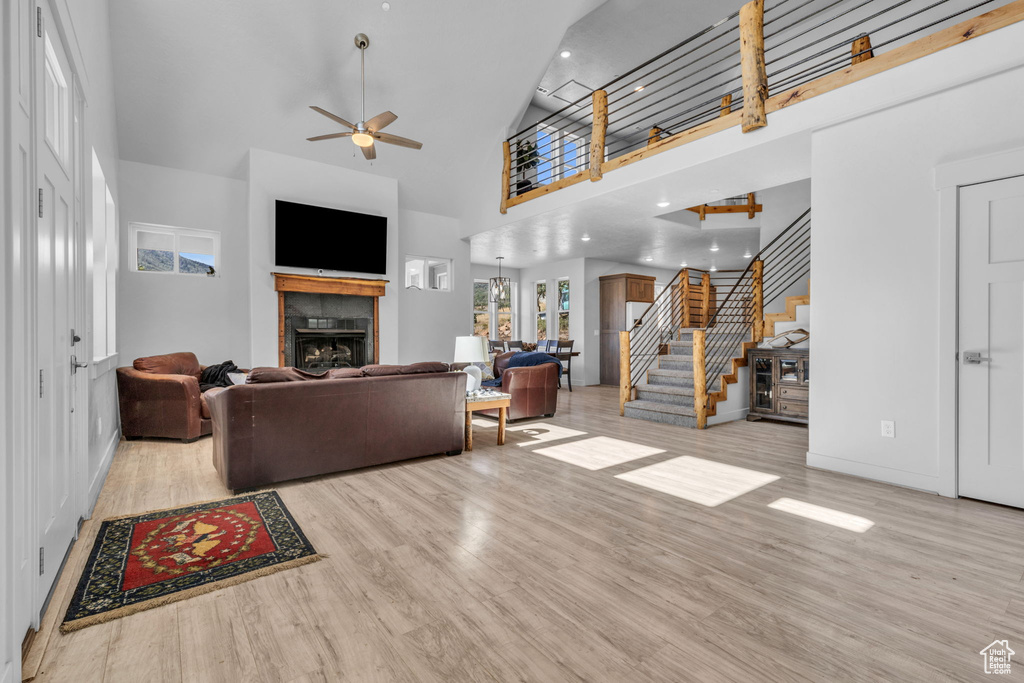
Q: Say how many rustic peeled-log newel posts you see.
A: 13